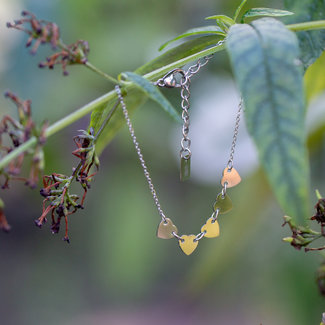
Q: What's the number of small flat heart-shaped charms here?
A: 5